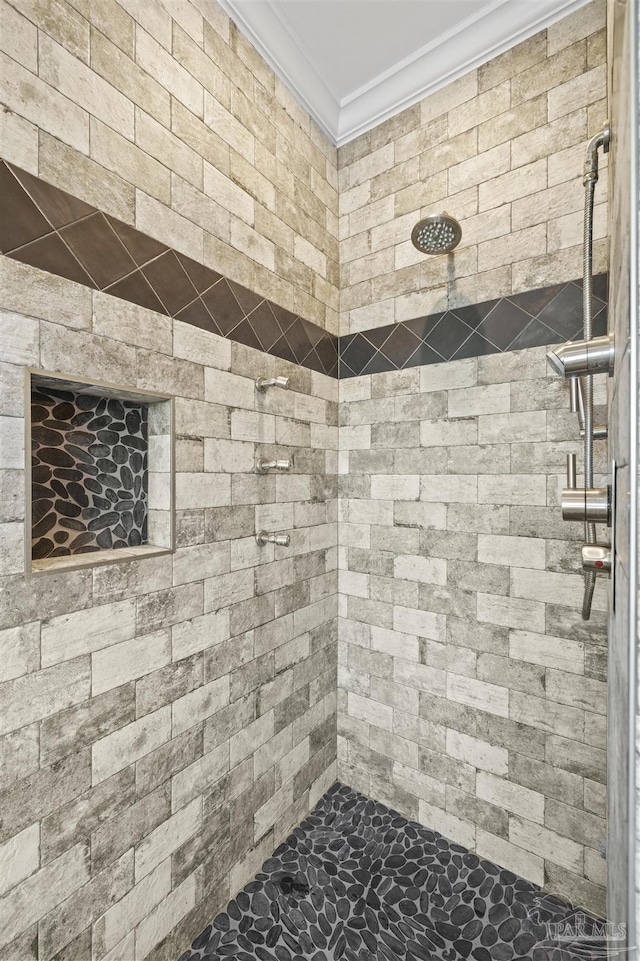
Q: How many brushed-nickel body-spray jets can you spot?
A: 3